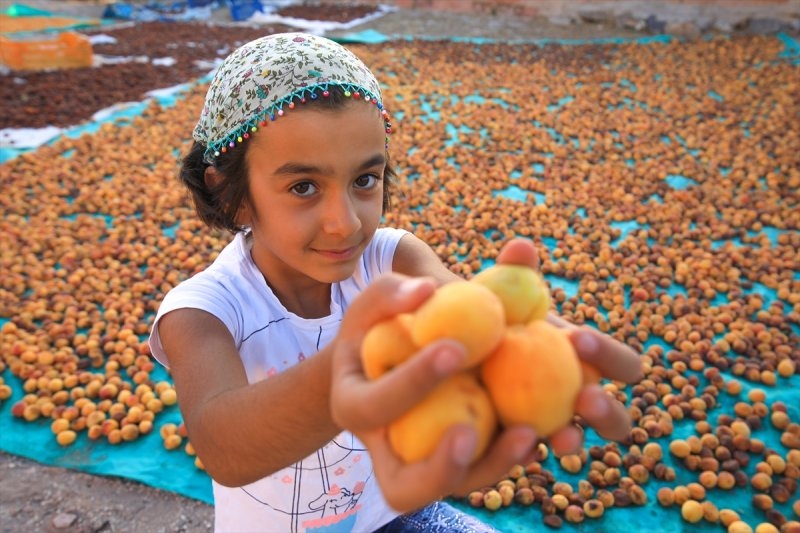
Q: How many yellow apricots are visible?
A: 5